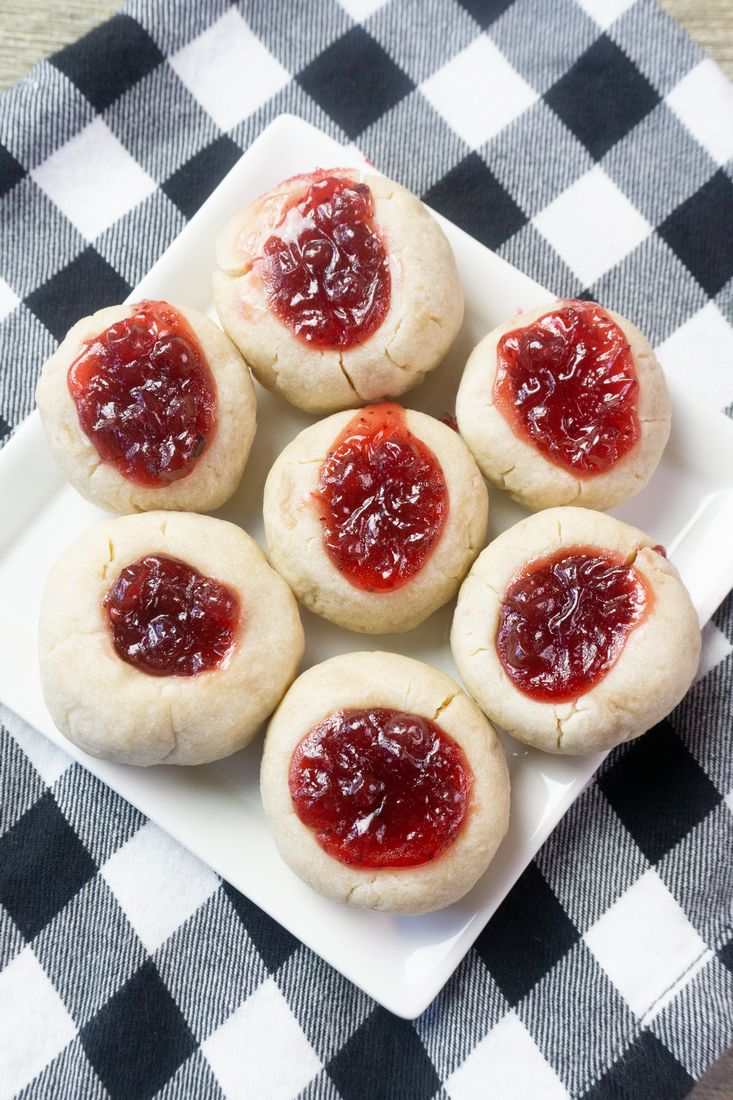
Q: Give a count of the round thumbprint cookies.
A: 7